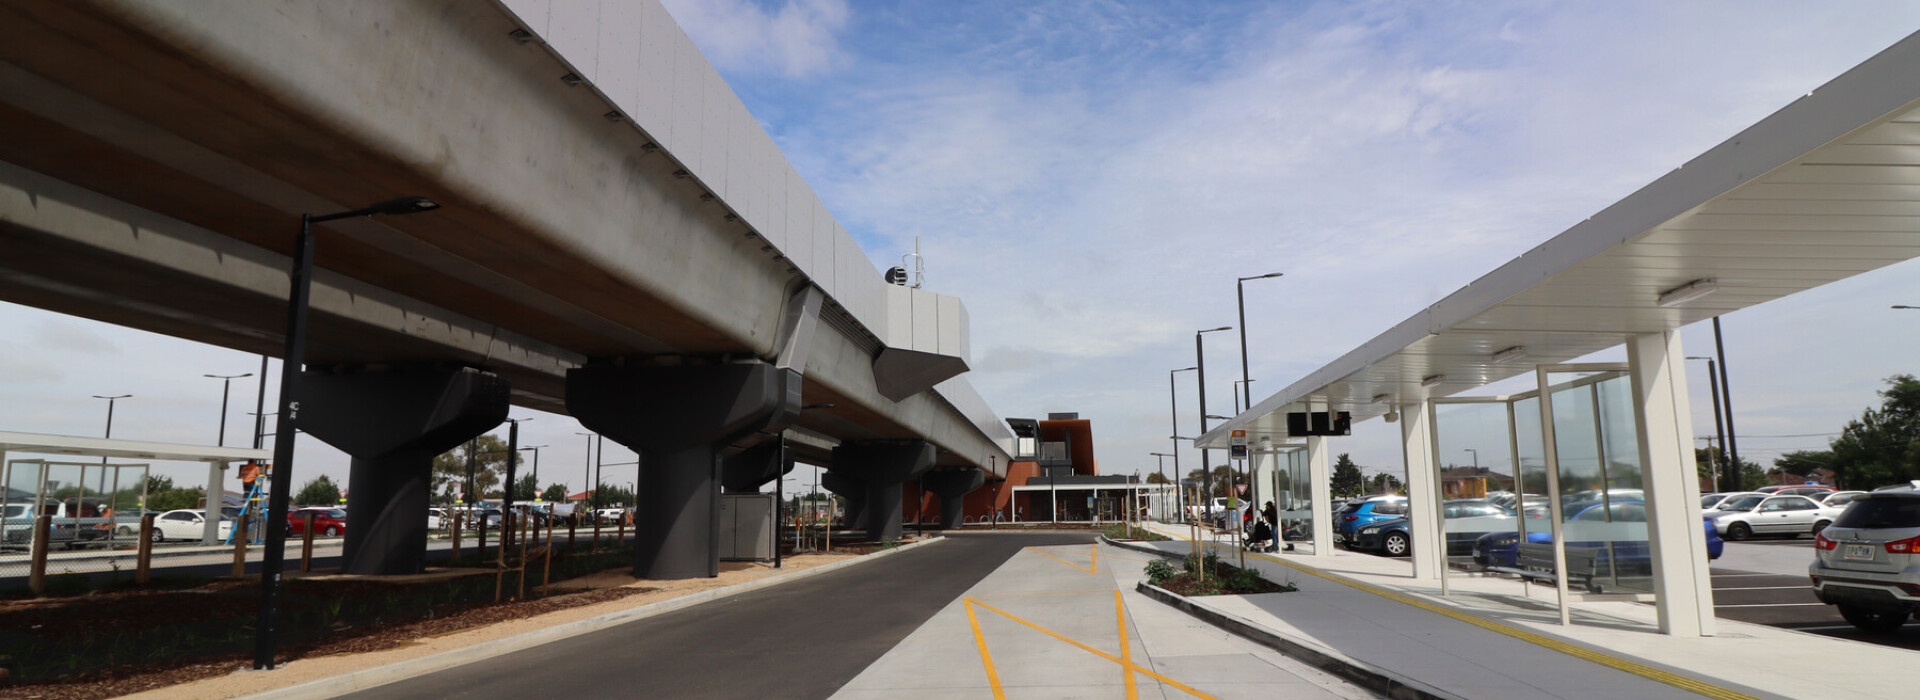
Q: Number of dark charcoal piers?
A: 6